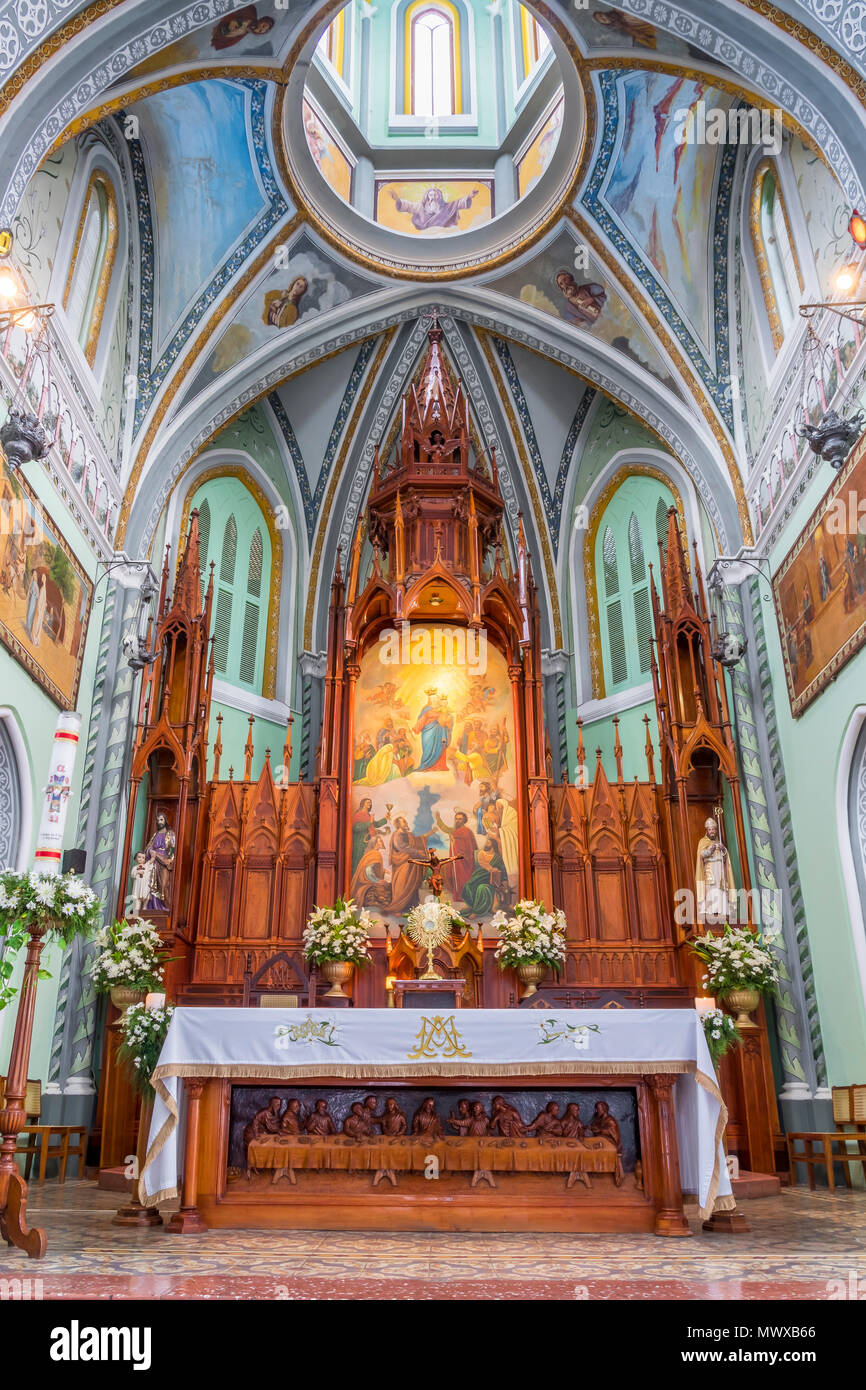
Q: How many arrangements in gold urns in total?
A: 4